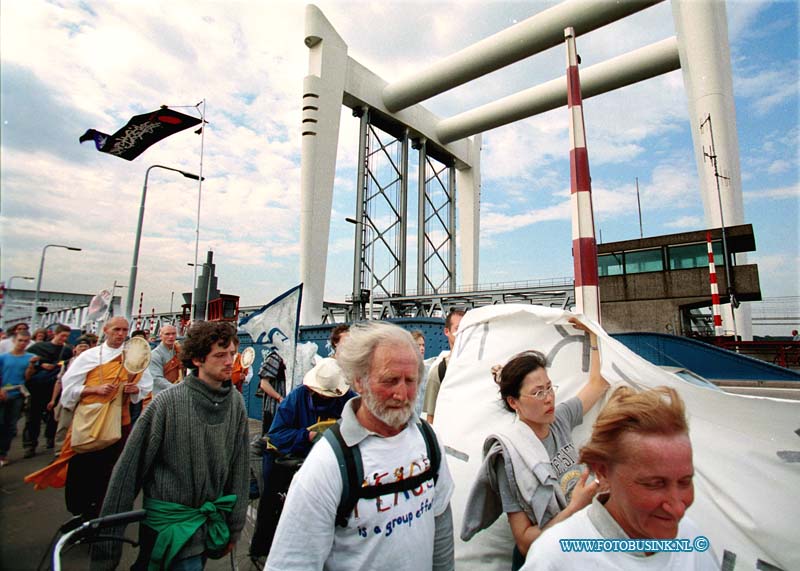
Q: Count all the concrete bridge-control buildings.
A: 1